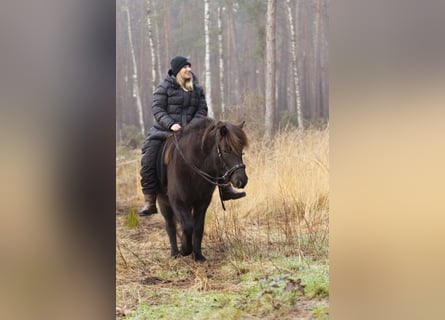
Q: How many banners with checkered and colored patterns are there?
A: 0